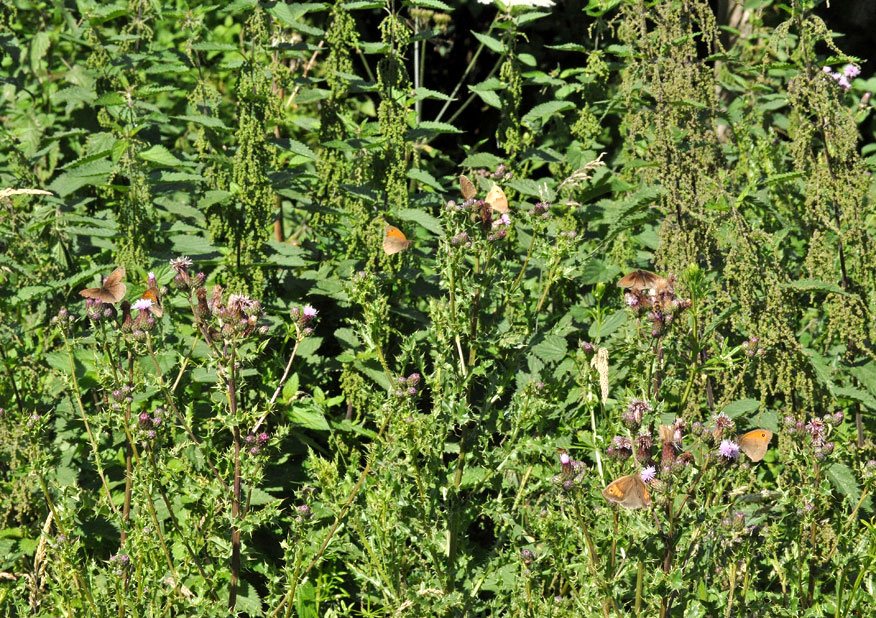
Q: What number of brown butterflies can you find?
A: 8